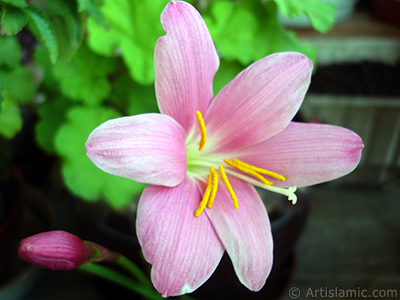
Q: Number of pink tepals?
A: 6